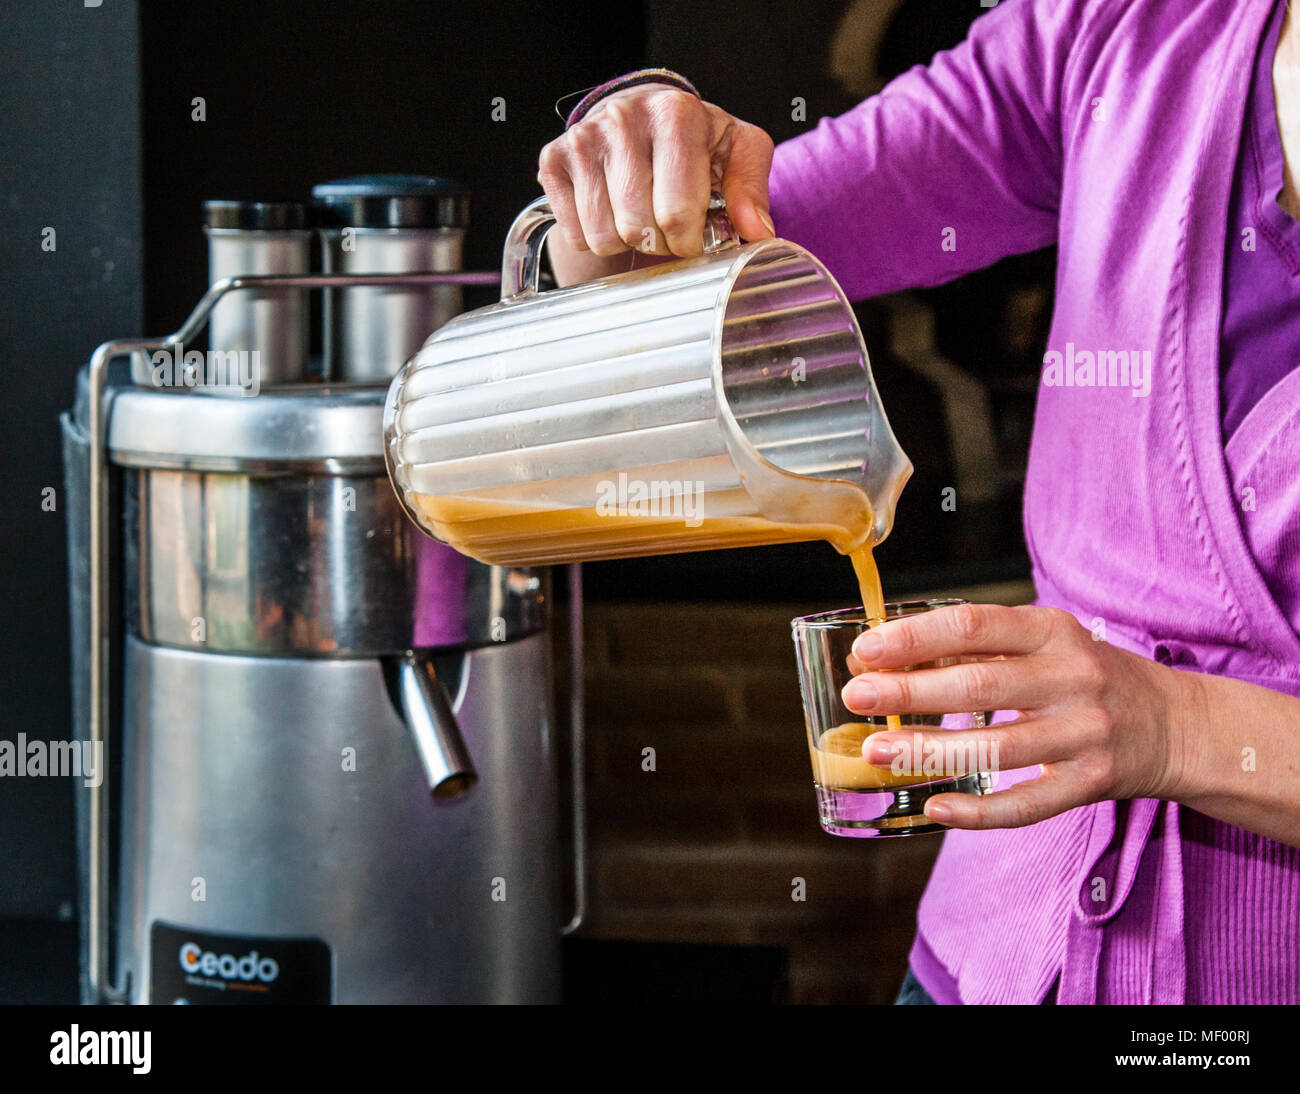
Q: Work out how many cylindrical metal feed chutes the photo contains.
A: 2